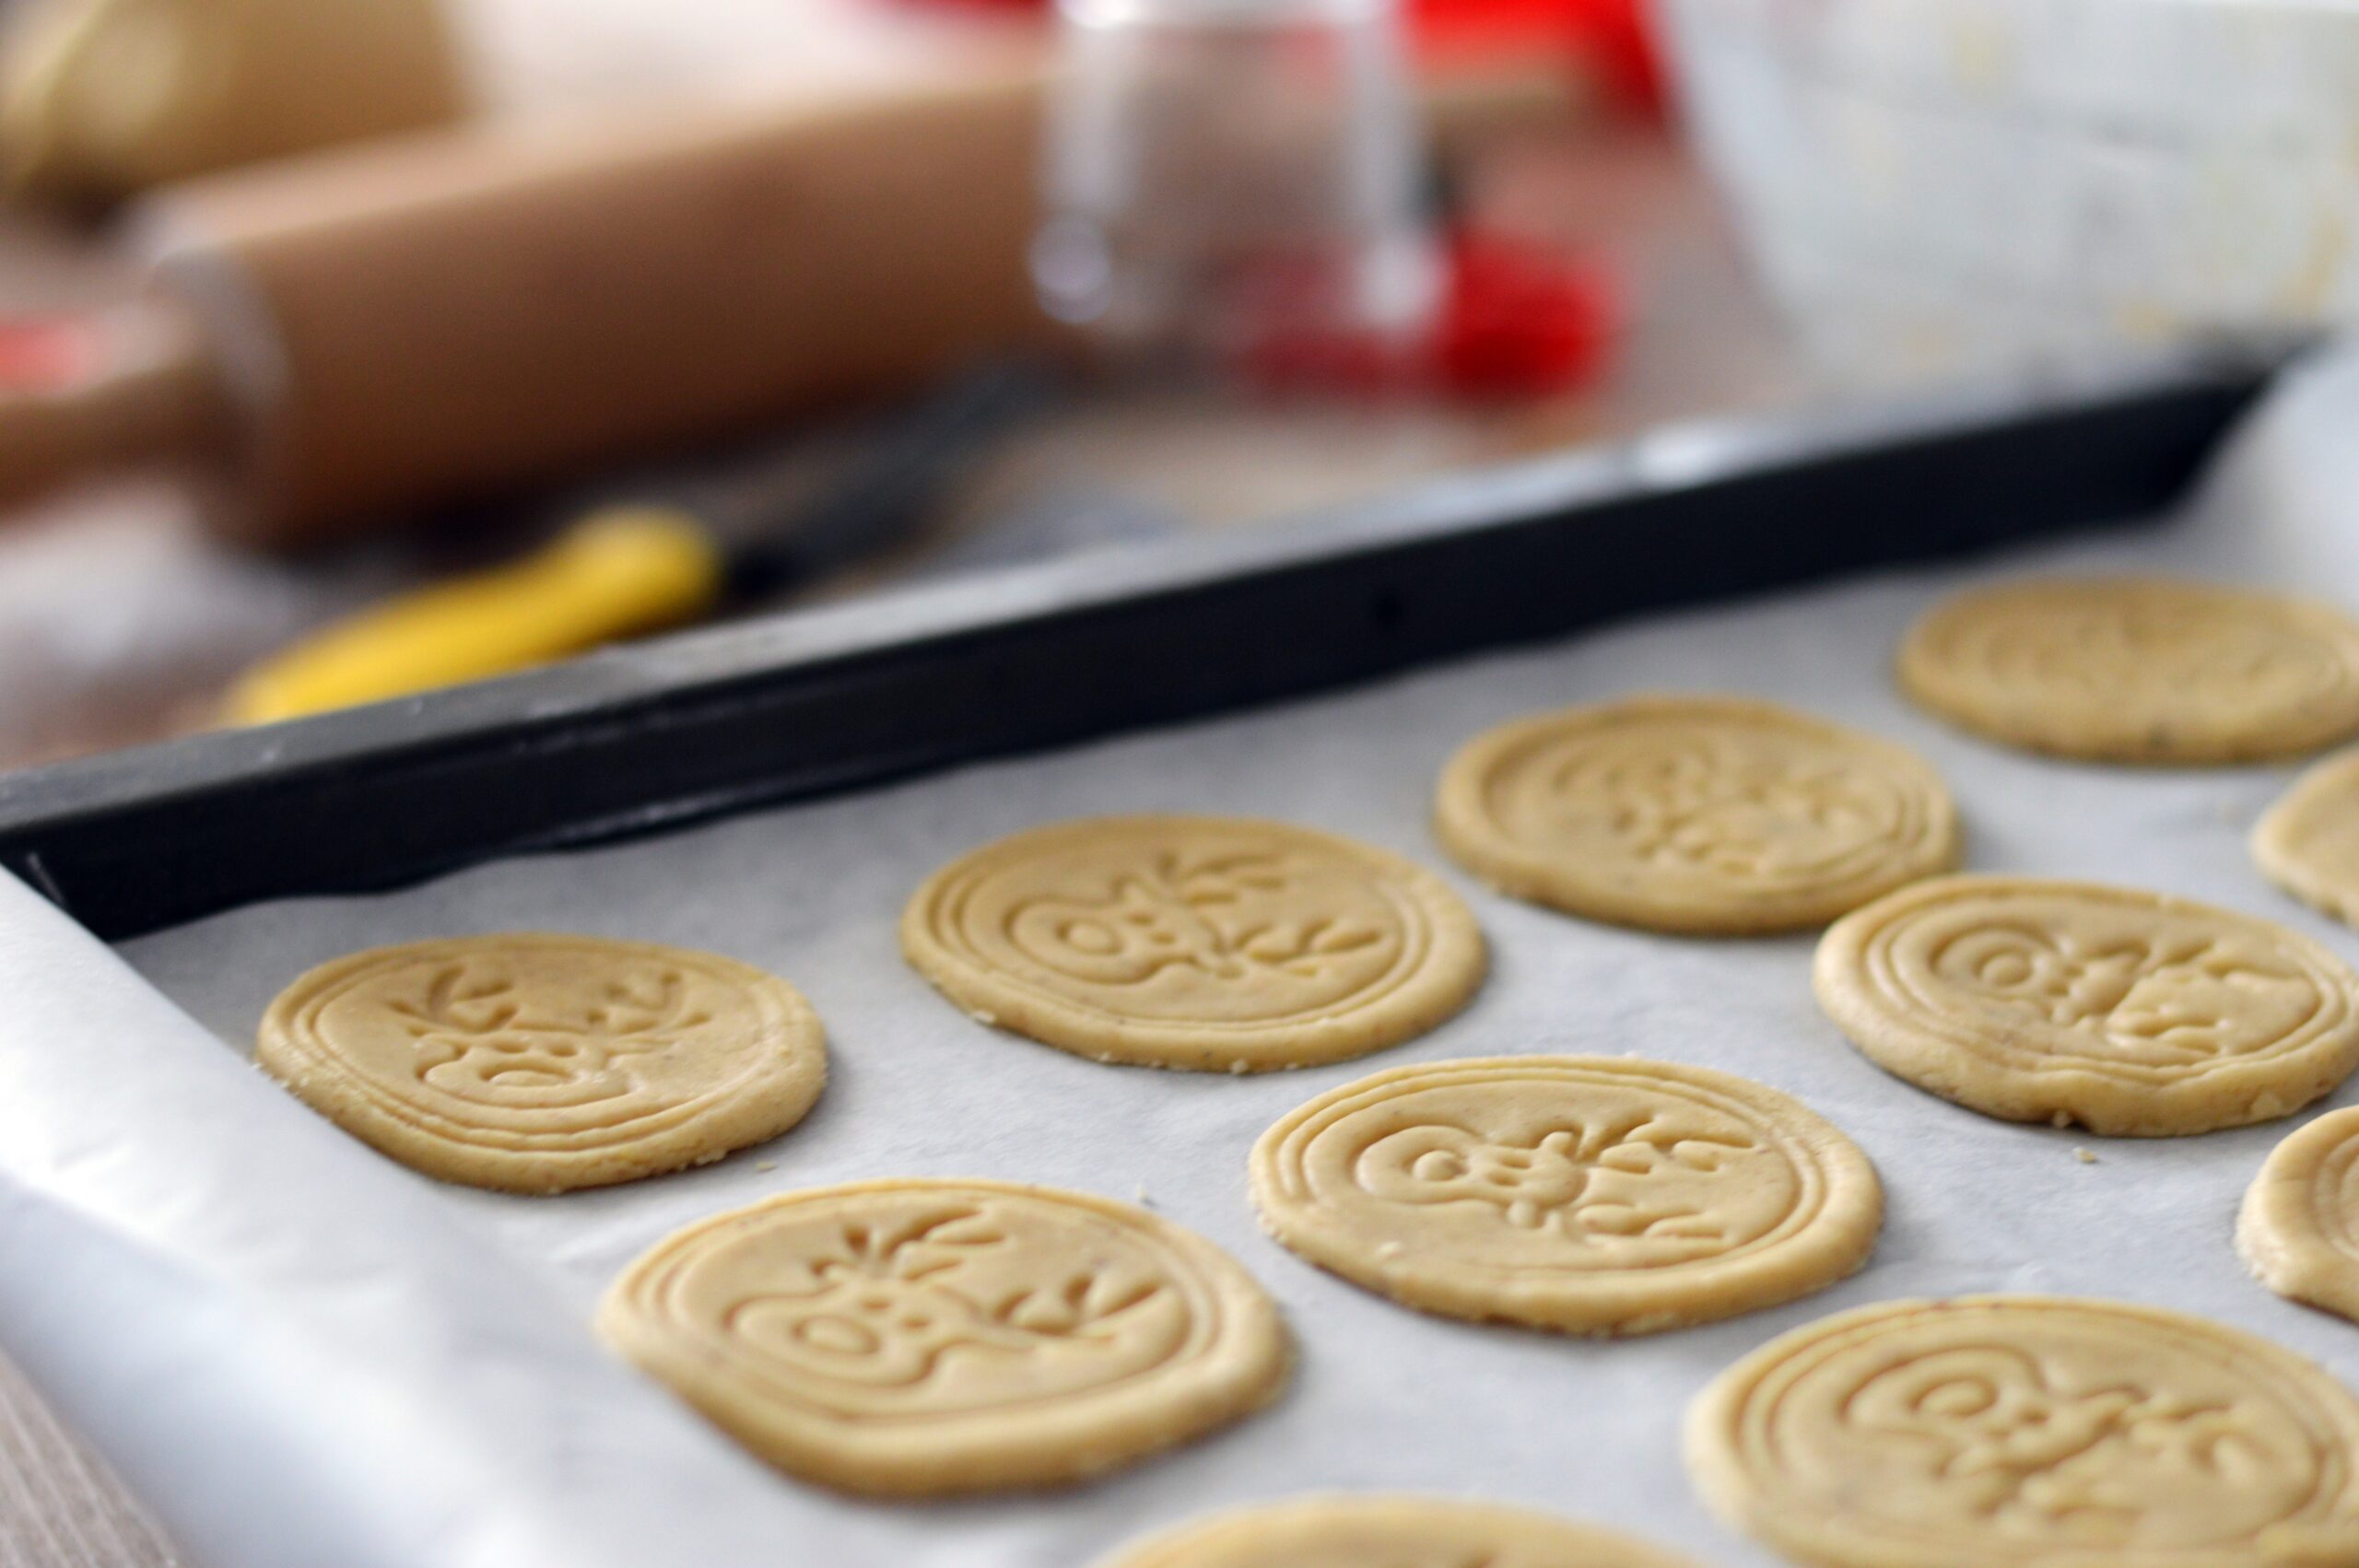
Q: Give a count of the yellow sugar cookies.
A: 11